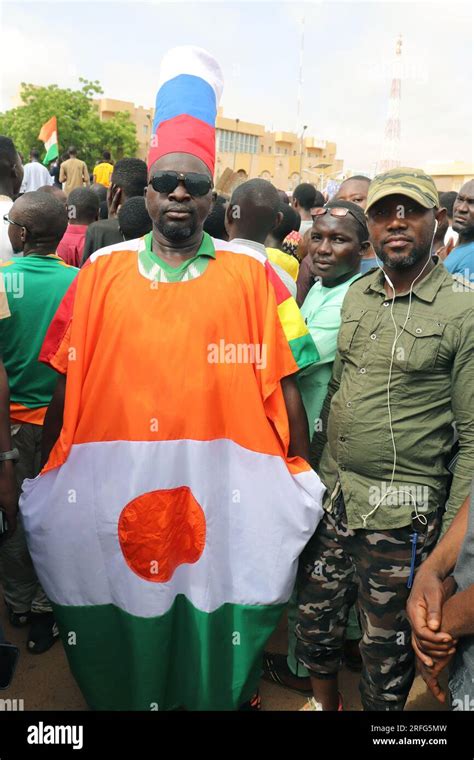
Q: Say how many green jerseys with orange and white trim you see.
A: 1